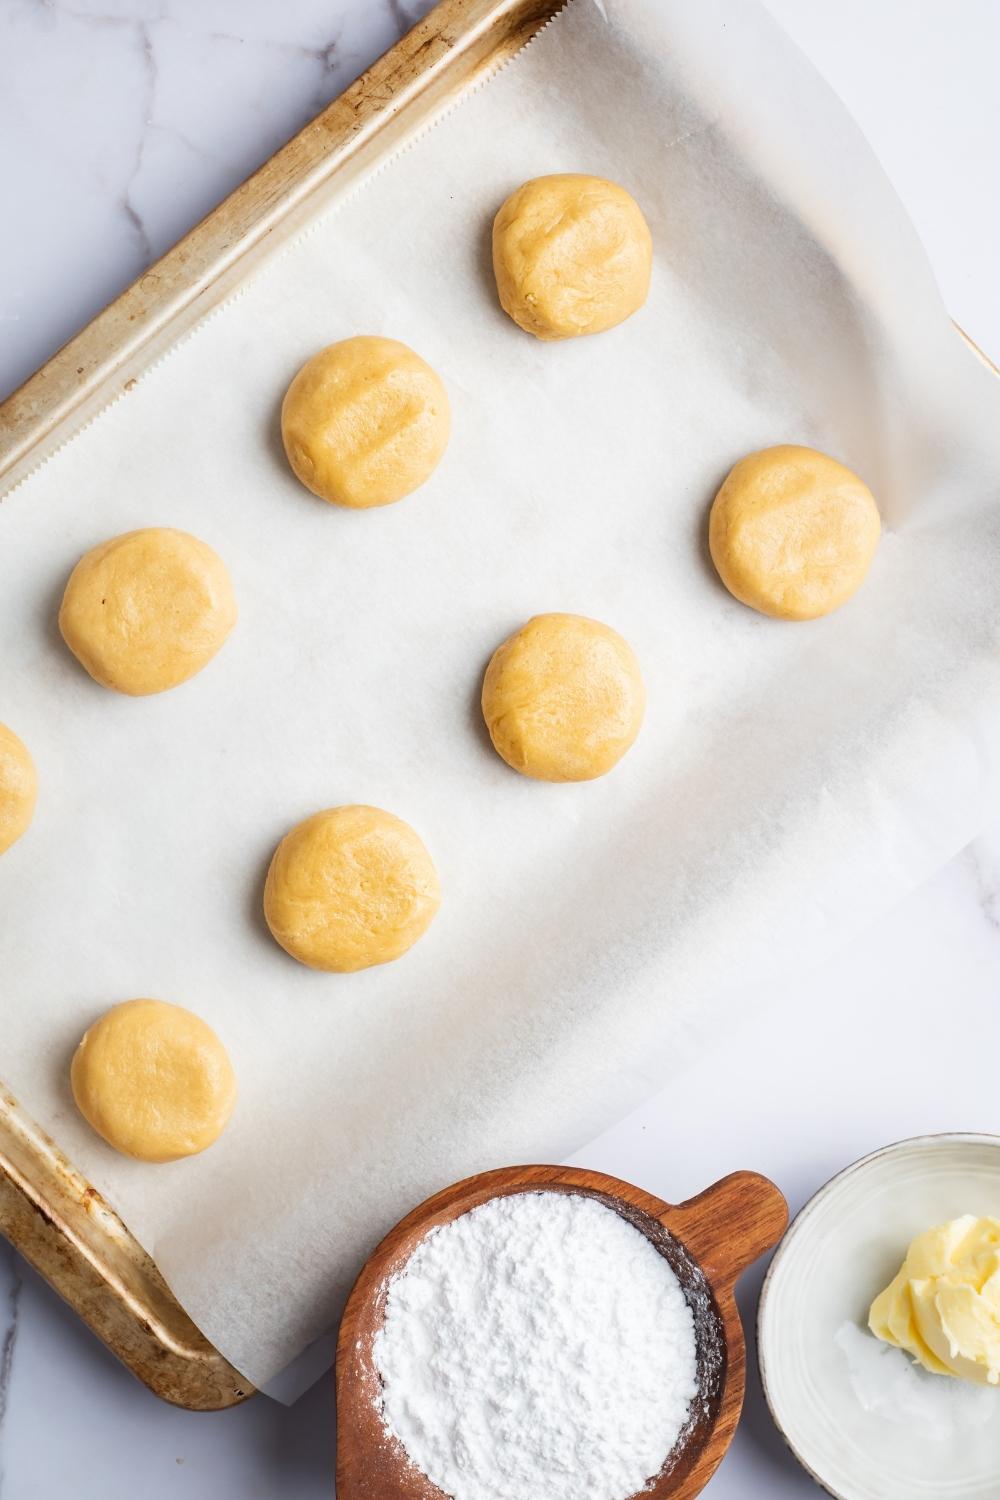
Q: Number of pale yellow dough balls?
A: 8